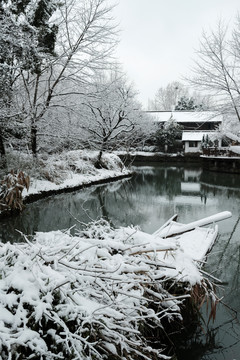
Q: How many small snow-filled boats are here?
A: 1